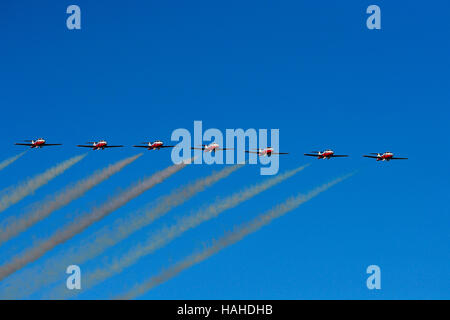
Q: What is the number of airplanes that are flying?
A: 7